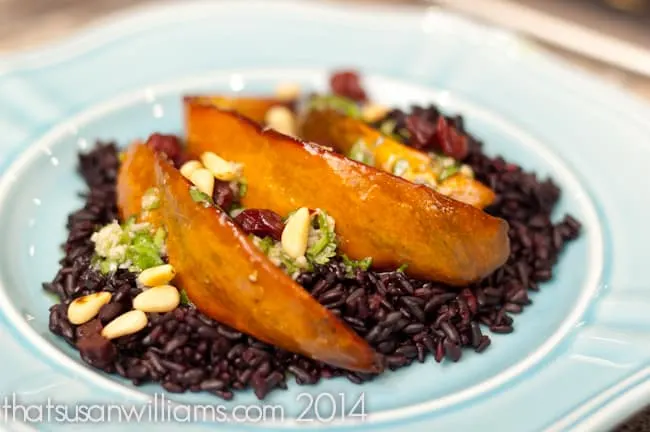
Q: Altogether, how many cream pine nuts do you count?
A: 11